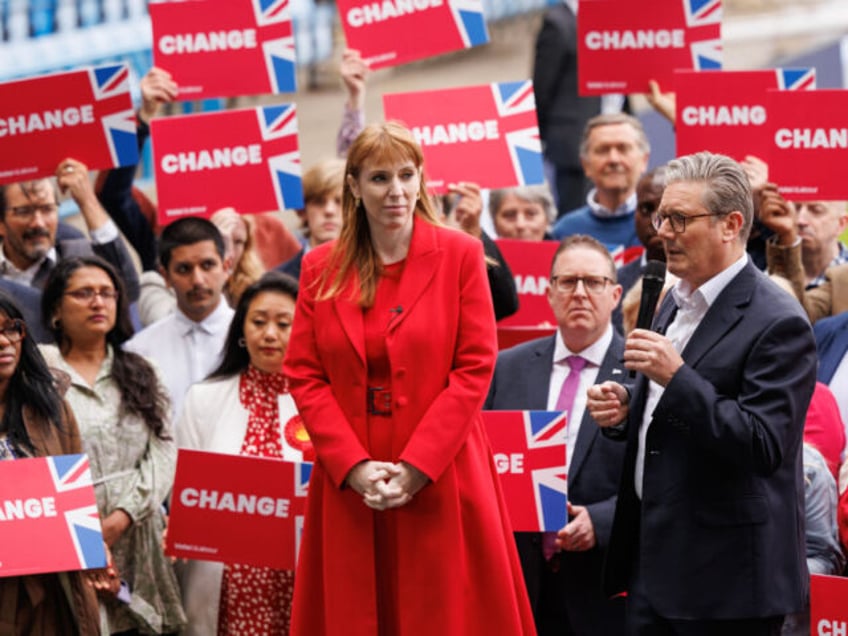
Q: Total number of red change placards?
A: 13